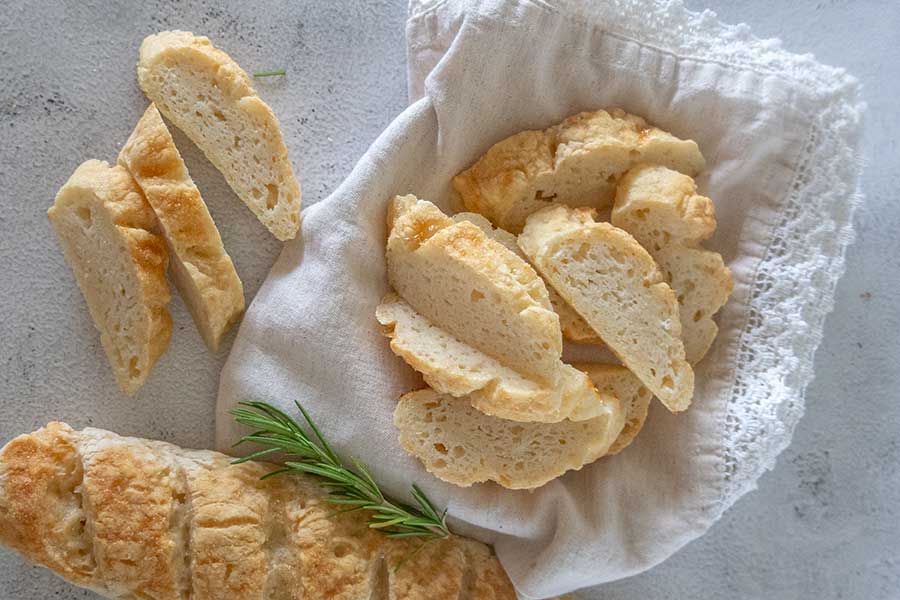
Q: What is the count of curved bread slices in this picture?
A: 11